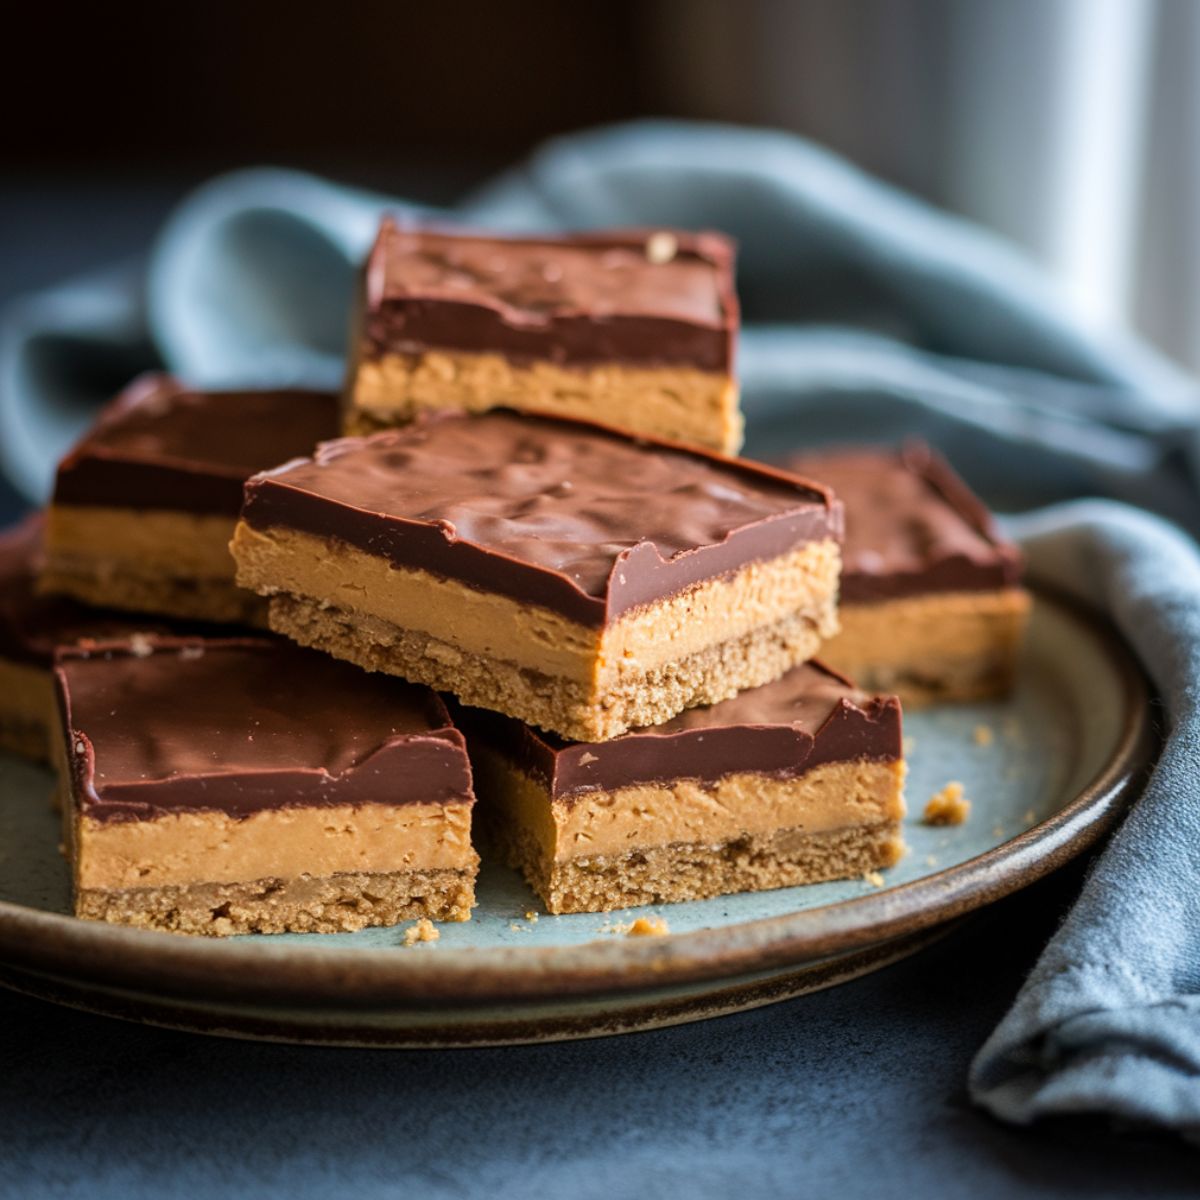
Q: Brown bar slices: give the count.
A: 7